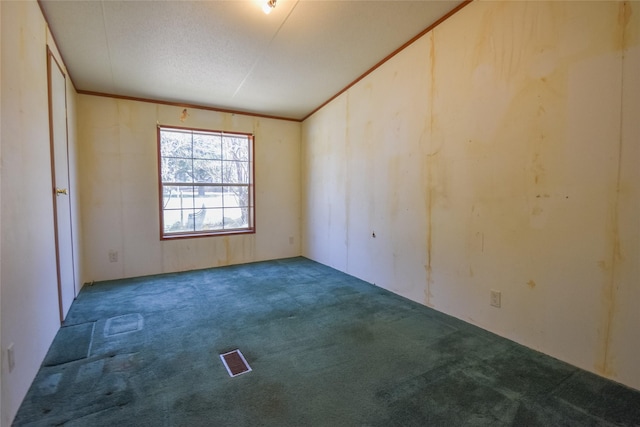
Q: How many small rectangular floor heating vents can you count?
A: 1